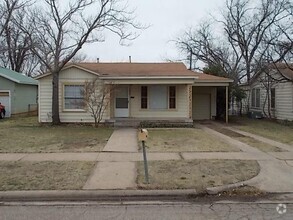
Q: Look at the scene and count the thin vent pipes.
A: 2